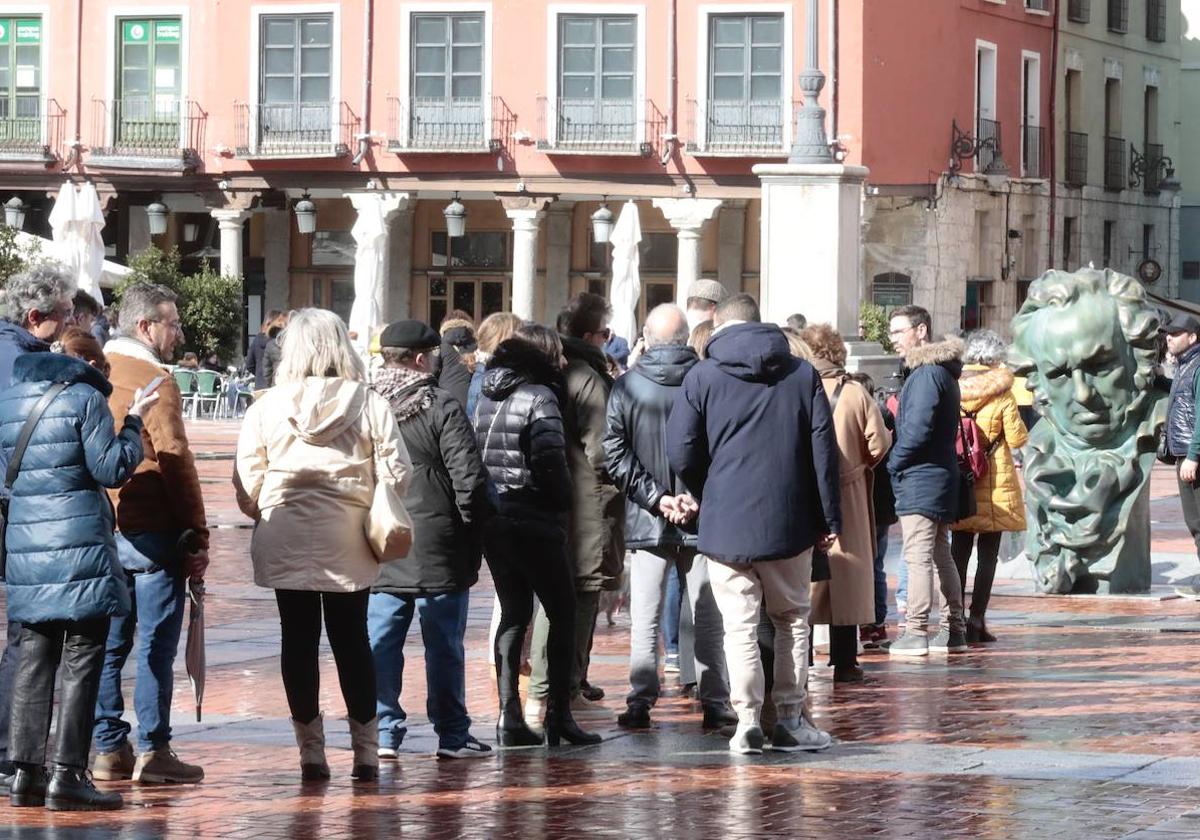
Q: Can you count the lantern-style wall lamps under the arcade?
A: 5